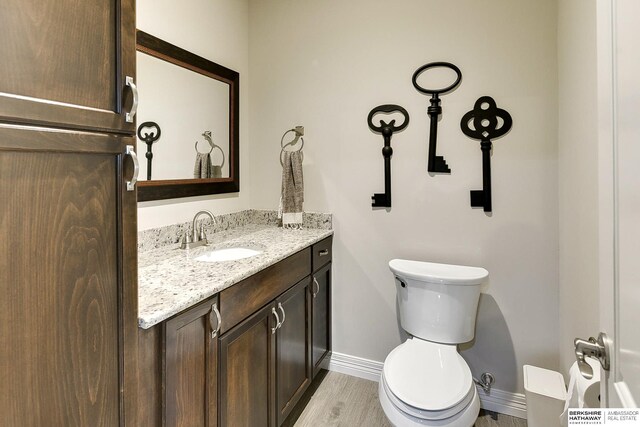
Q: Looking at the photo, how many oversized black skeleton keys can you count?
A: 3